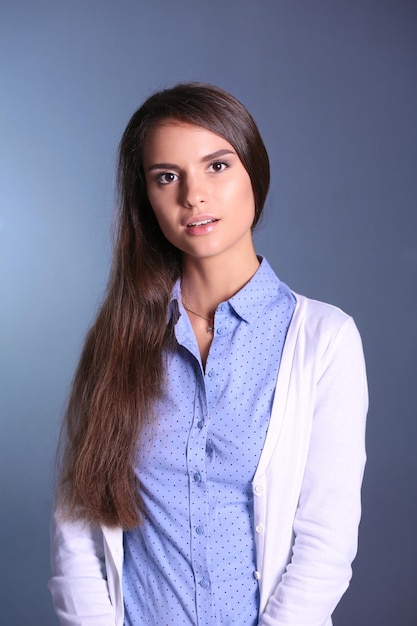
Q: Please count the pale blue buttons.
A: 7